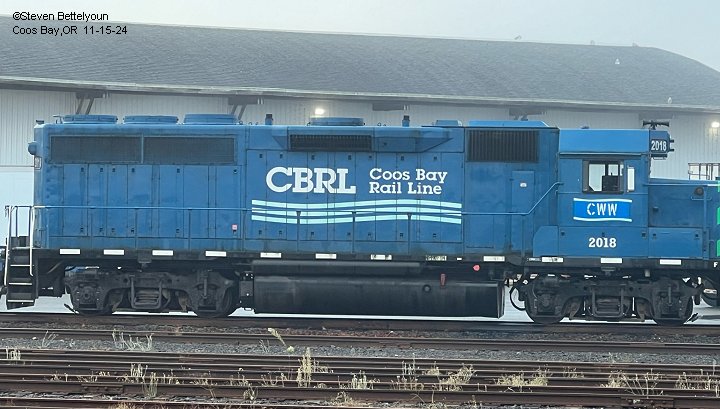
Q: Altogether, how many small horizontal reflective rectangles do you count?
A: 12